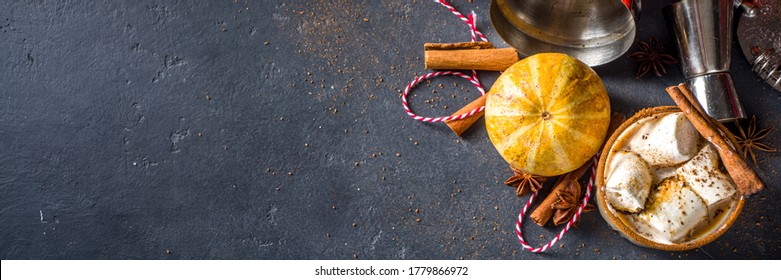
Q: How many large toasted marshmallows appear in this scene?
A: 4